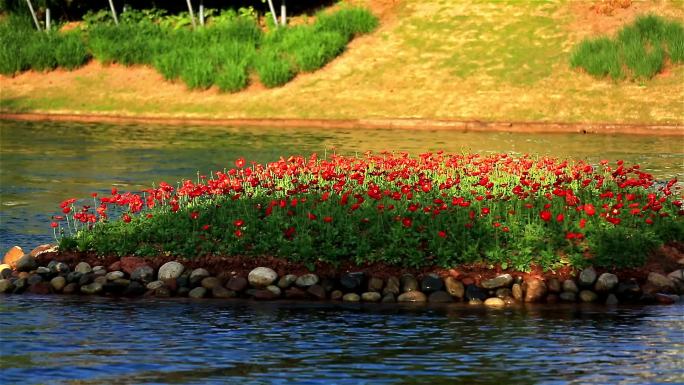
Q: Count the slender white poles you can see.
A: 7